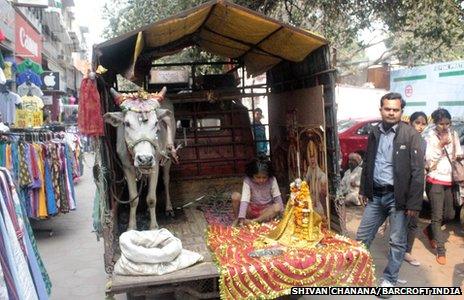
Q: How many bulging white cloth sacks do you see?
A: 1